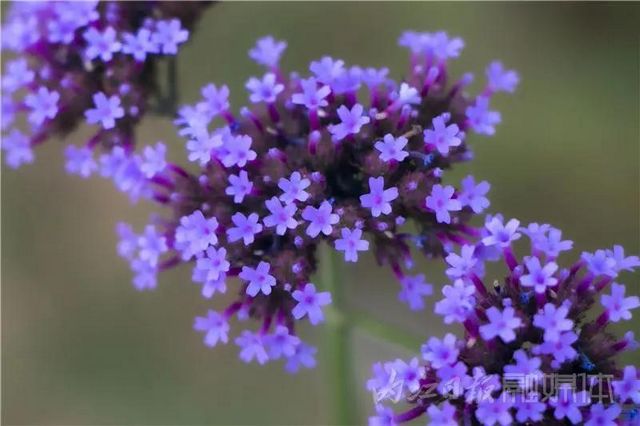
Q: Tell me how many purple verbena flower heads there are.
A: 3